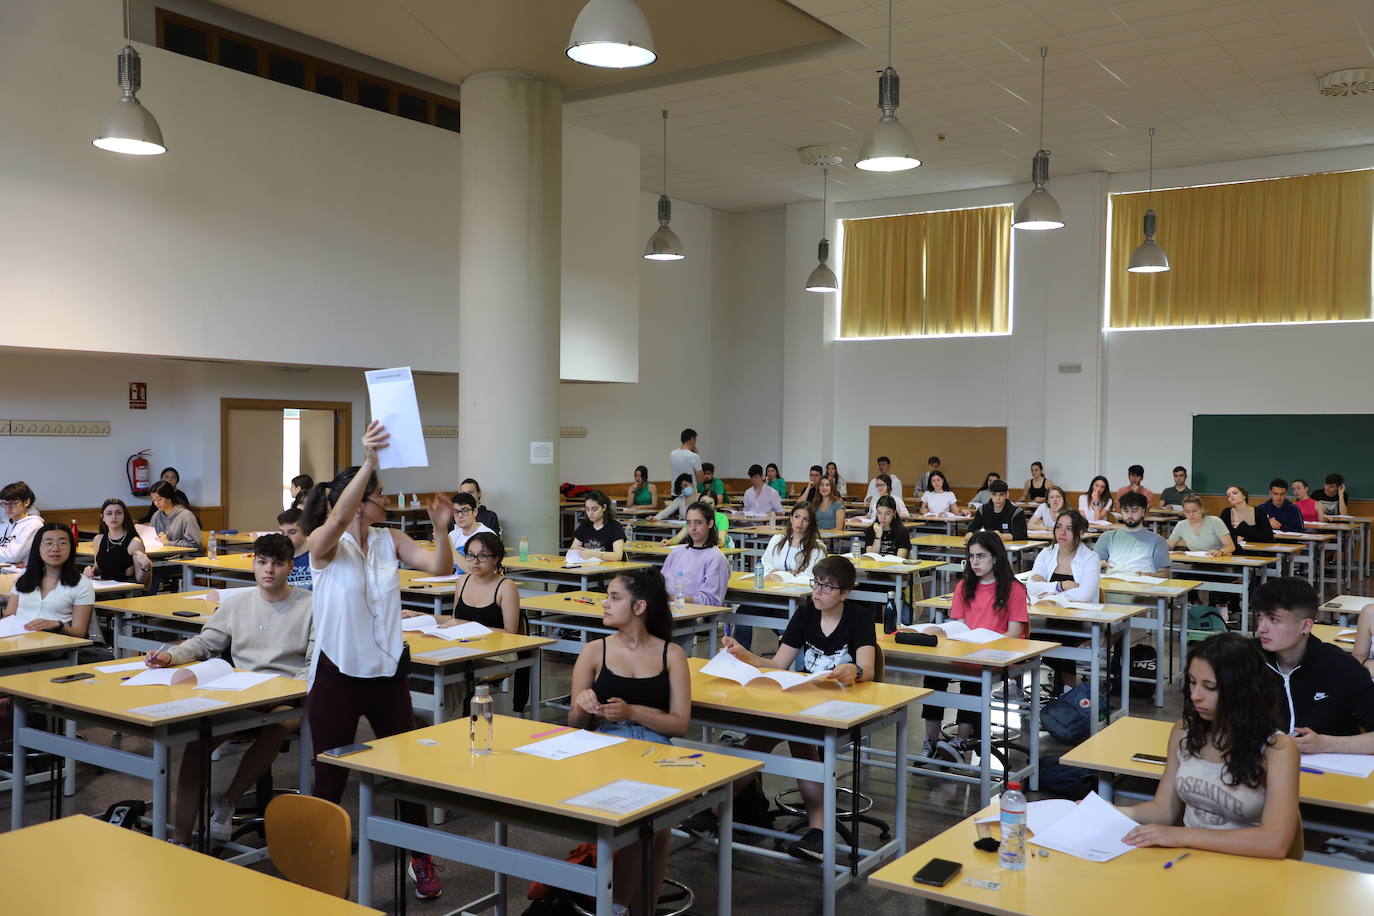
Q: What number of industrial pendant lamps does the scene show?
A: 7